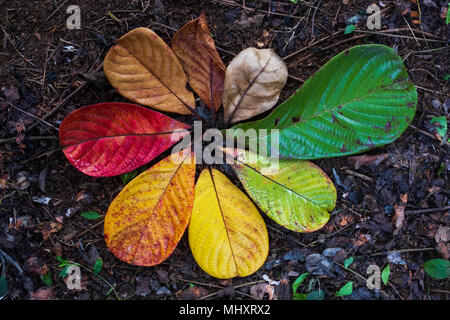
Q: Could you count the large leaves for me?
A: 8